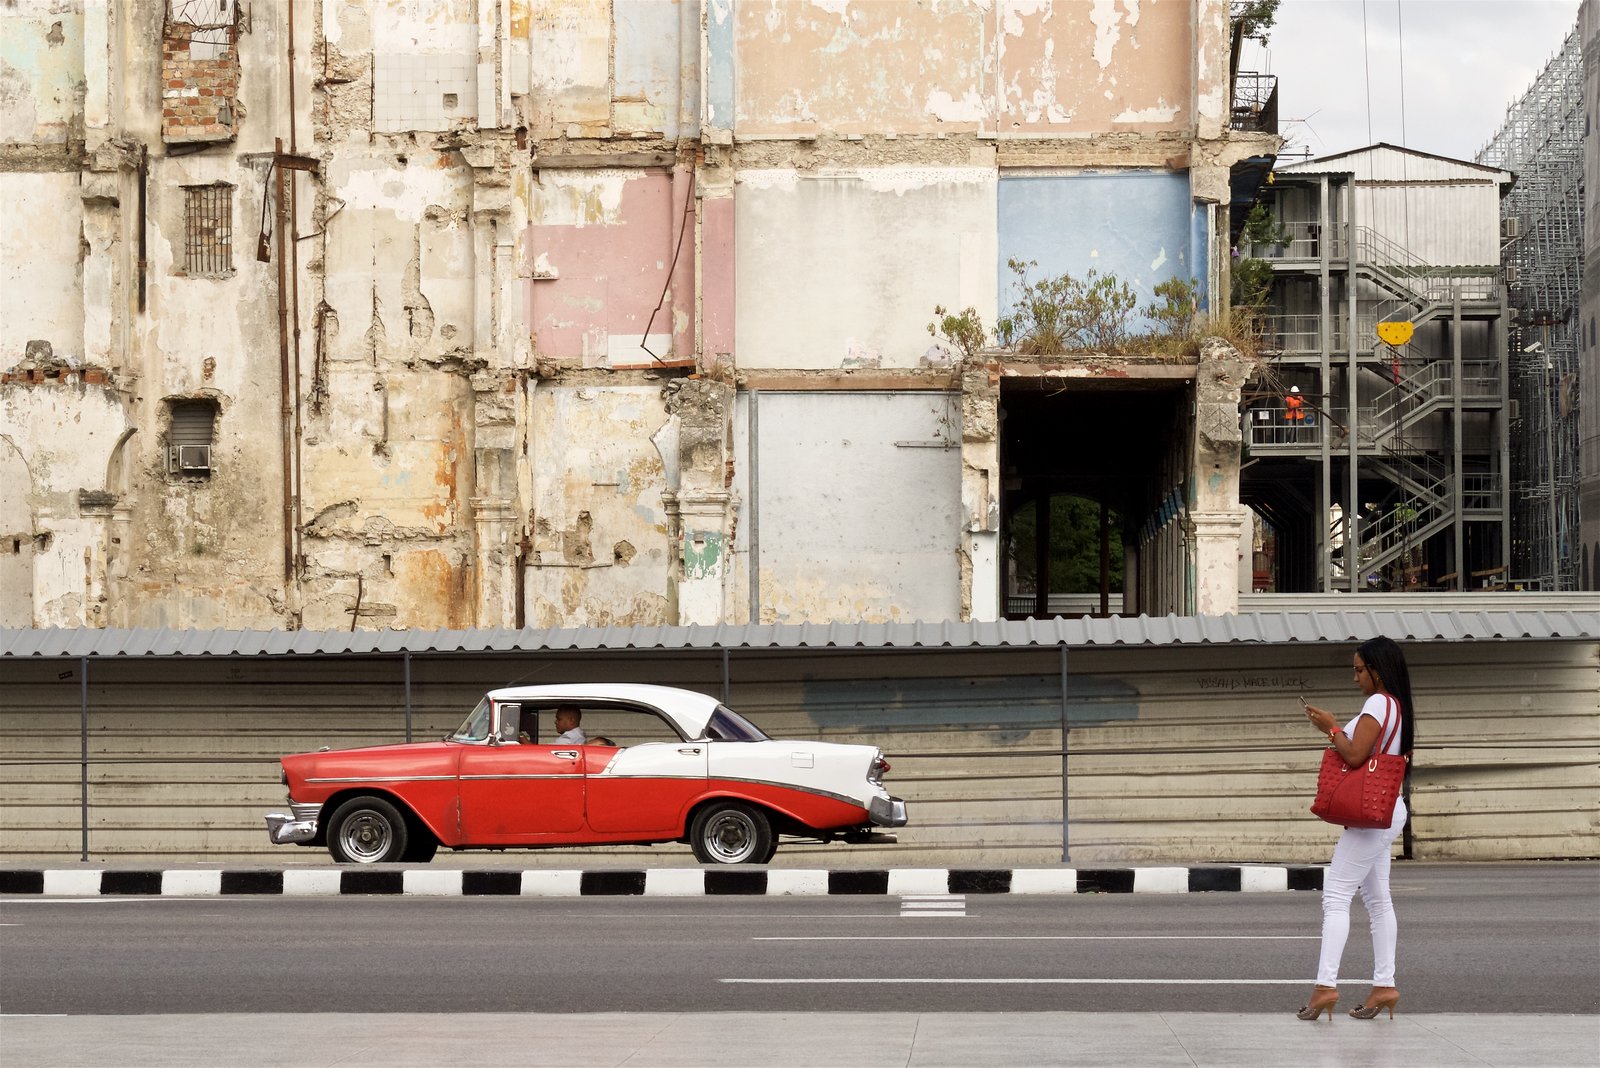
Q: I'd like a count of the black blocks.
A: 12